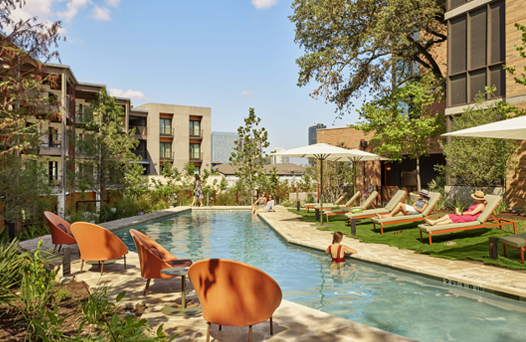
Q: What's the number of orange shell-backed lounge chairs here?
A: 4